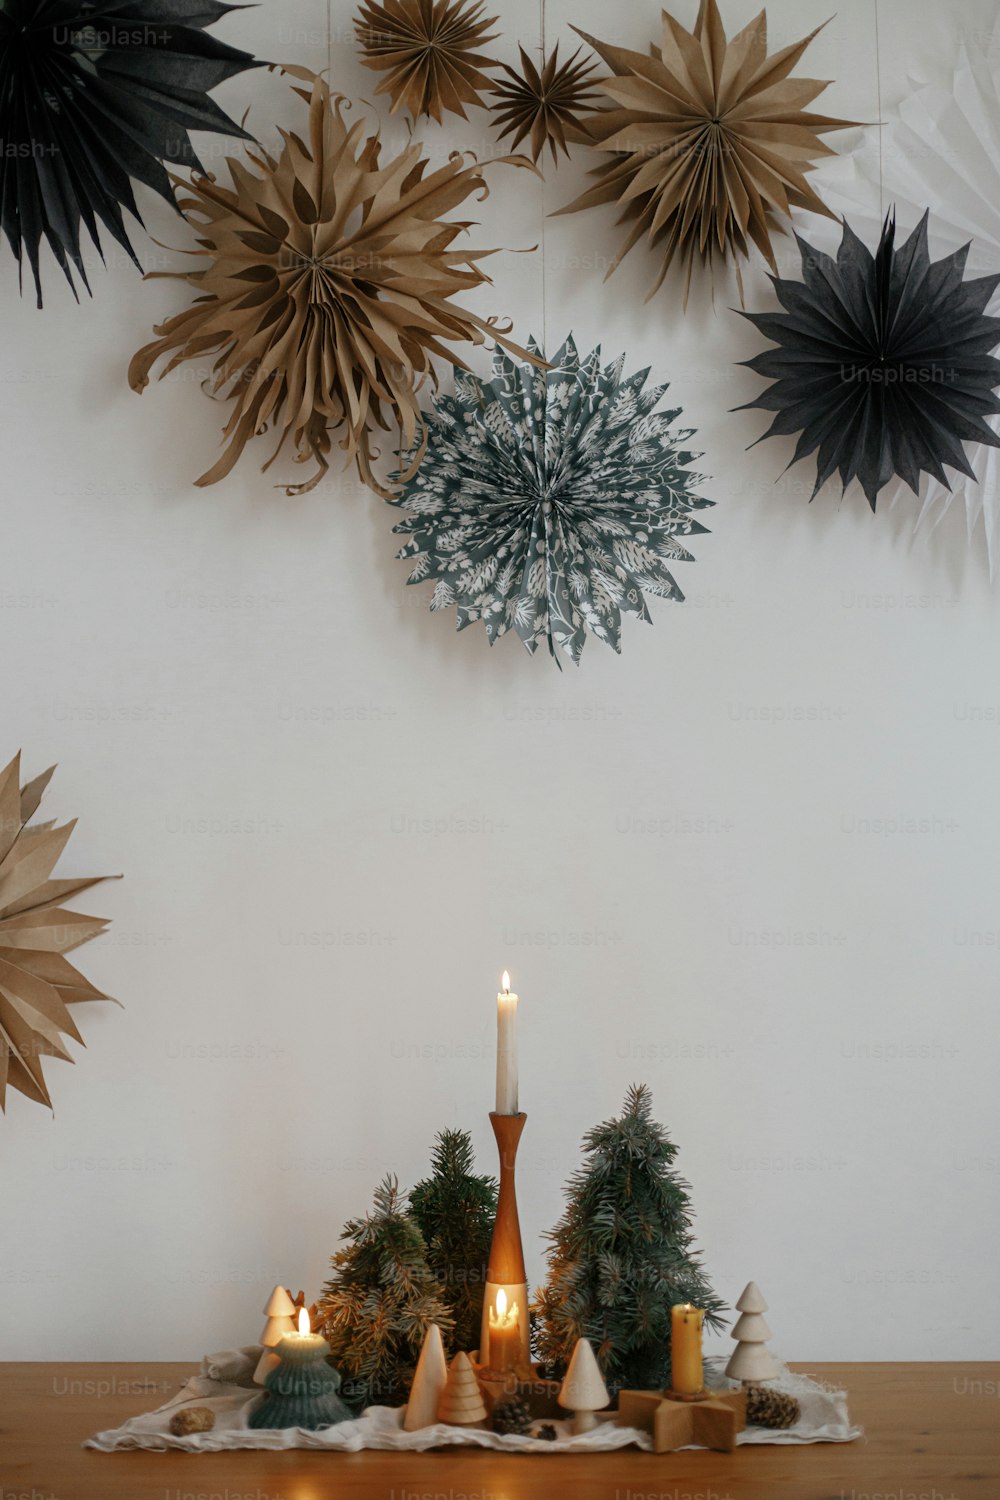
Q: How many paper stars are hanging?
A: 9